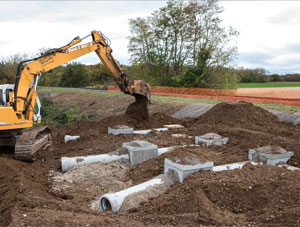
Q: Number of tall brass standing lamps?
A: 0